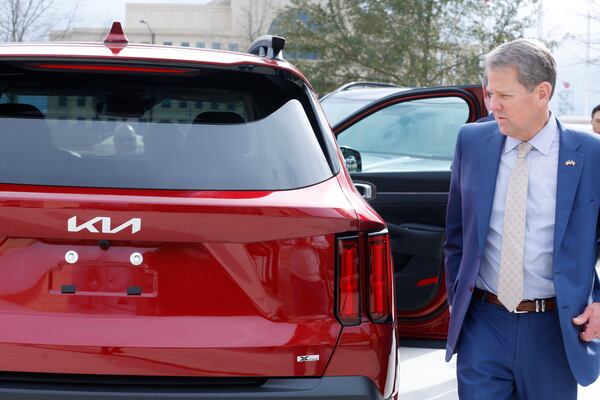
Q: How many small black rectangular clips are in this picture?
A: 2